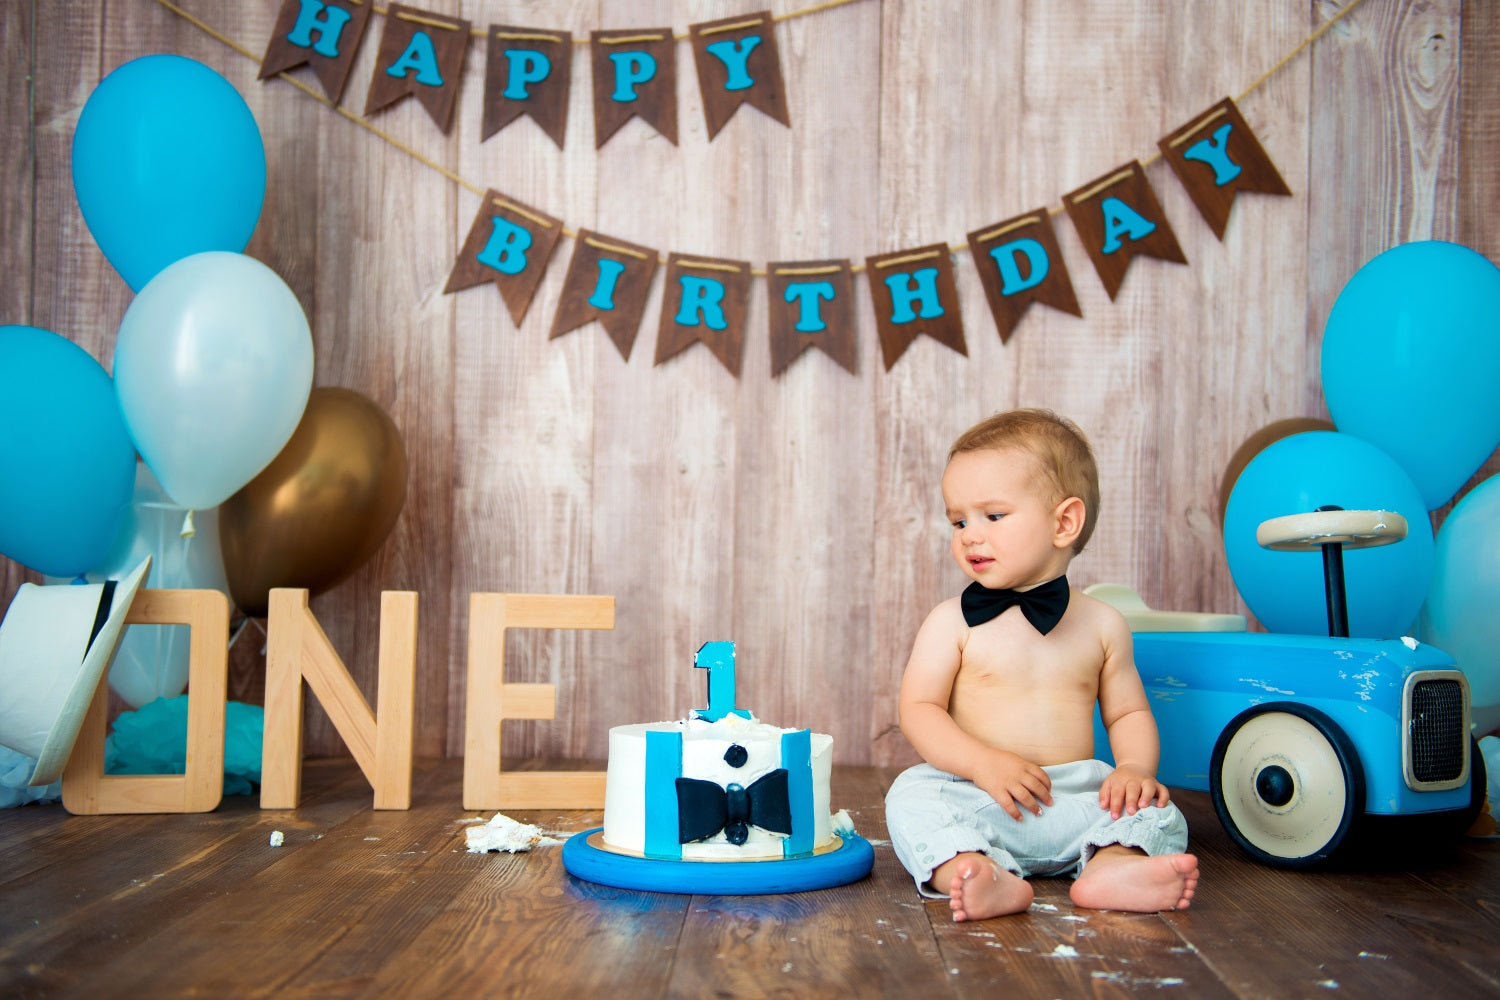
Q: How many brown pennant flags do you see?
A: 13